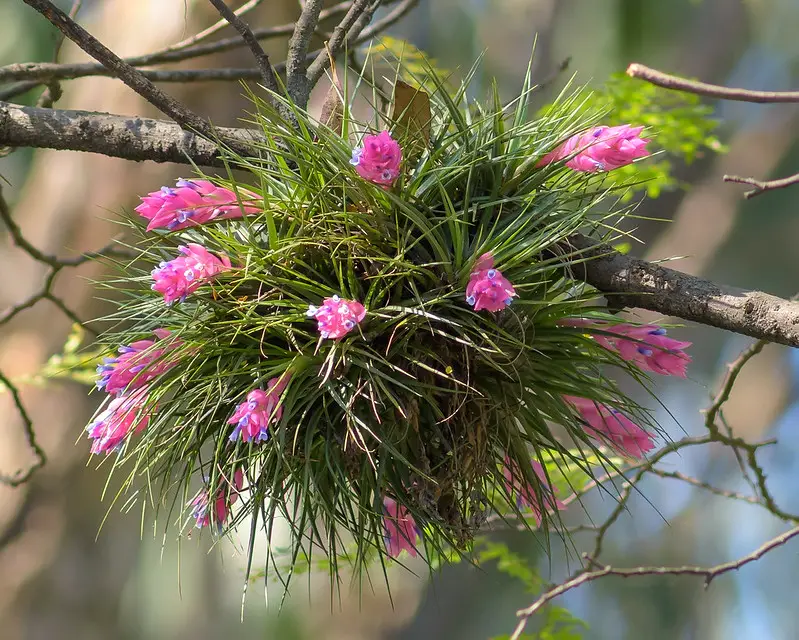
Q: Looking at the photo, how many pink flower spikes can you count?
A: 14